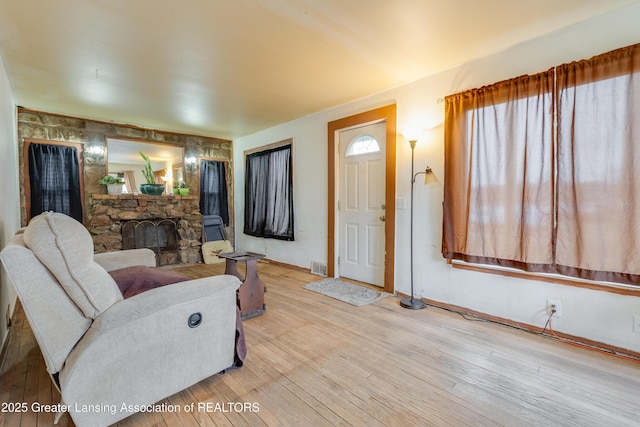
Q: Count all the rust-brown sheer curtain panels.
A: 2